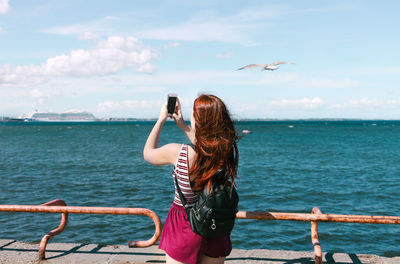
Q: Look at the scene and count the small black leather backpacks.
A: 1